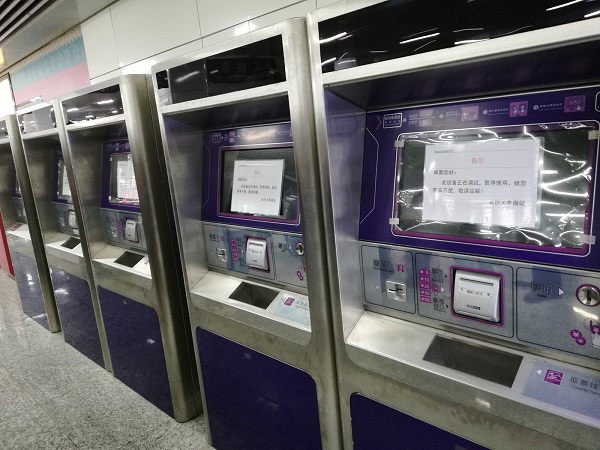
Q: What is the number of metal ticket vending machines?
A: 5